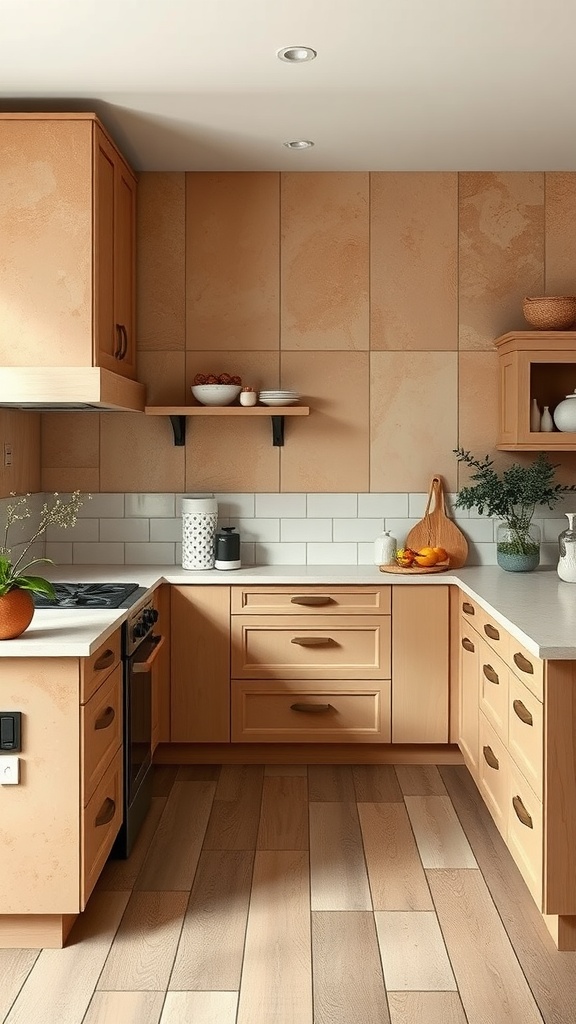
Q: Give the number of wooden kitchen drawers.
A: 13